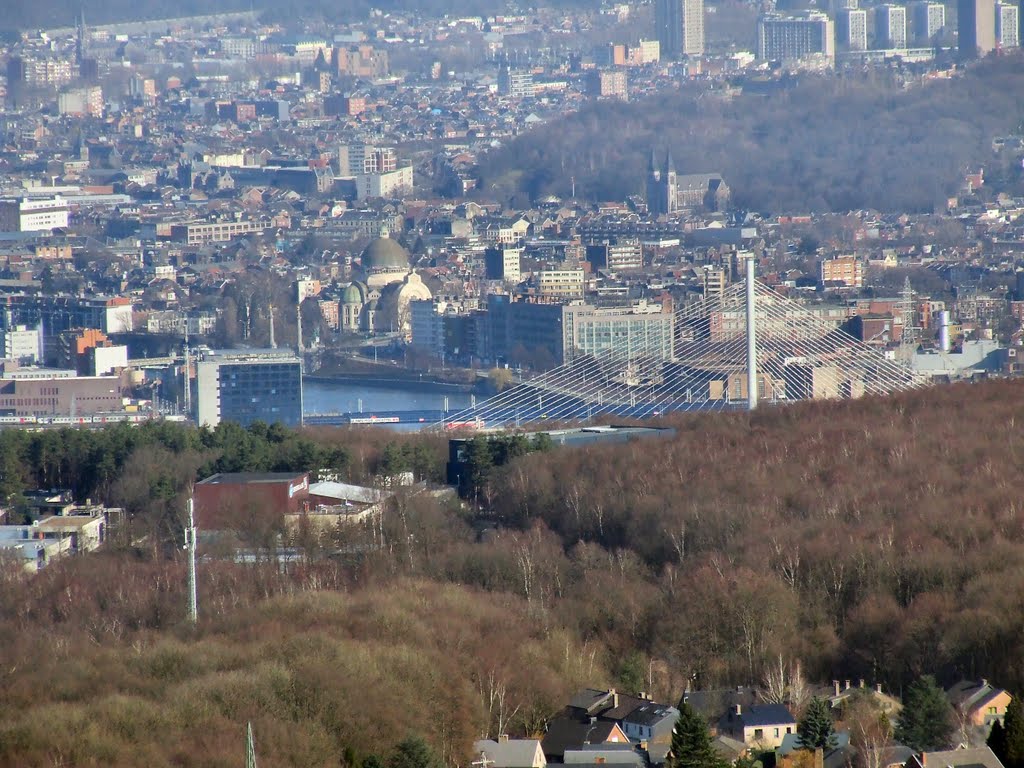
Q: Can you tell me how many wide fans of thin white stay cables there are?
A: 2